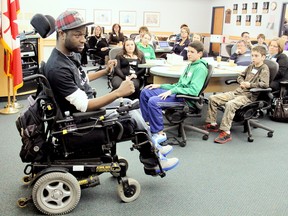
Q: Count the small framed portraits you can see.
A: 7